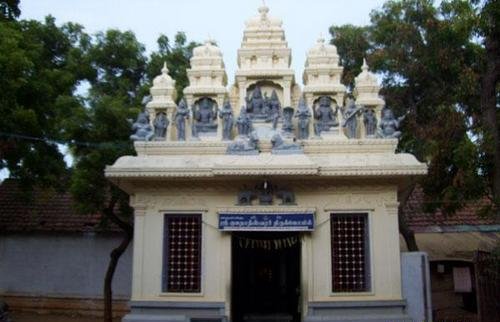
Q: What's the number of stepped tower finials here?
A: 5